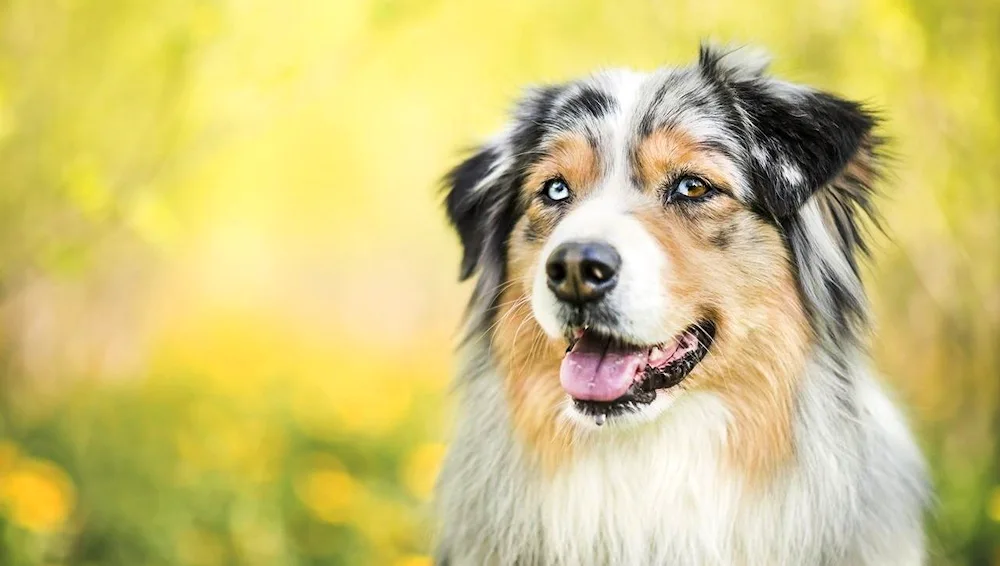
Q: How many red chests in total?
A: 0